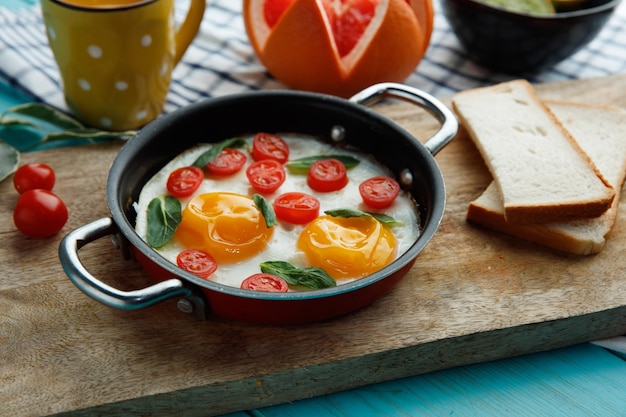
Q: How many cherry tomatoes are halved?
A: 9